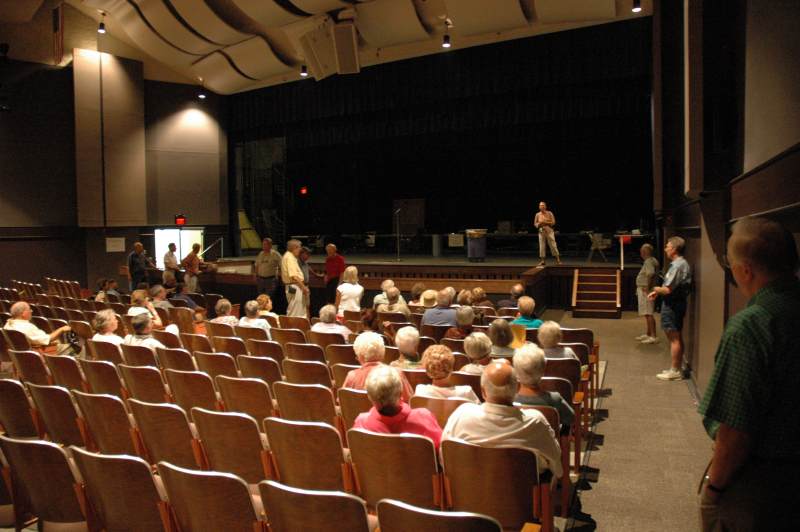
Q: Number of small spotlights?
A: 5